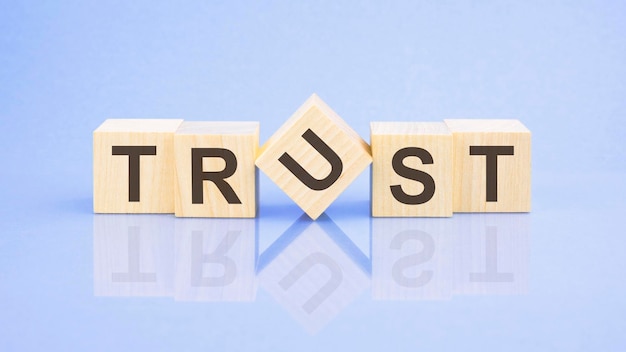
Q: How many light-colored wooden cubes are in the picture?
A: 5